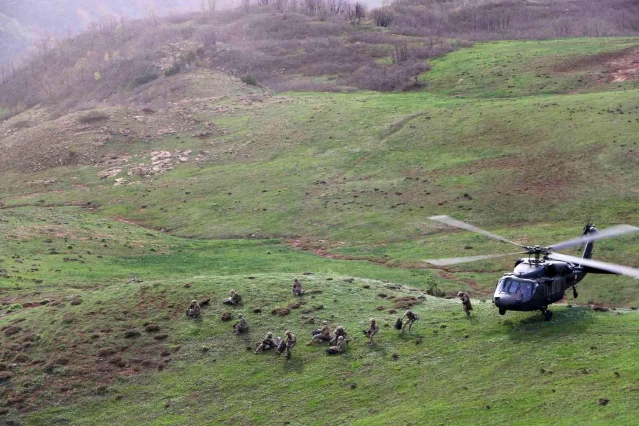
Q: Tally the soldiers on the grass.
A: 12